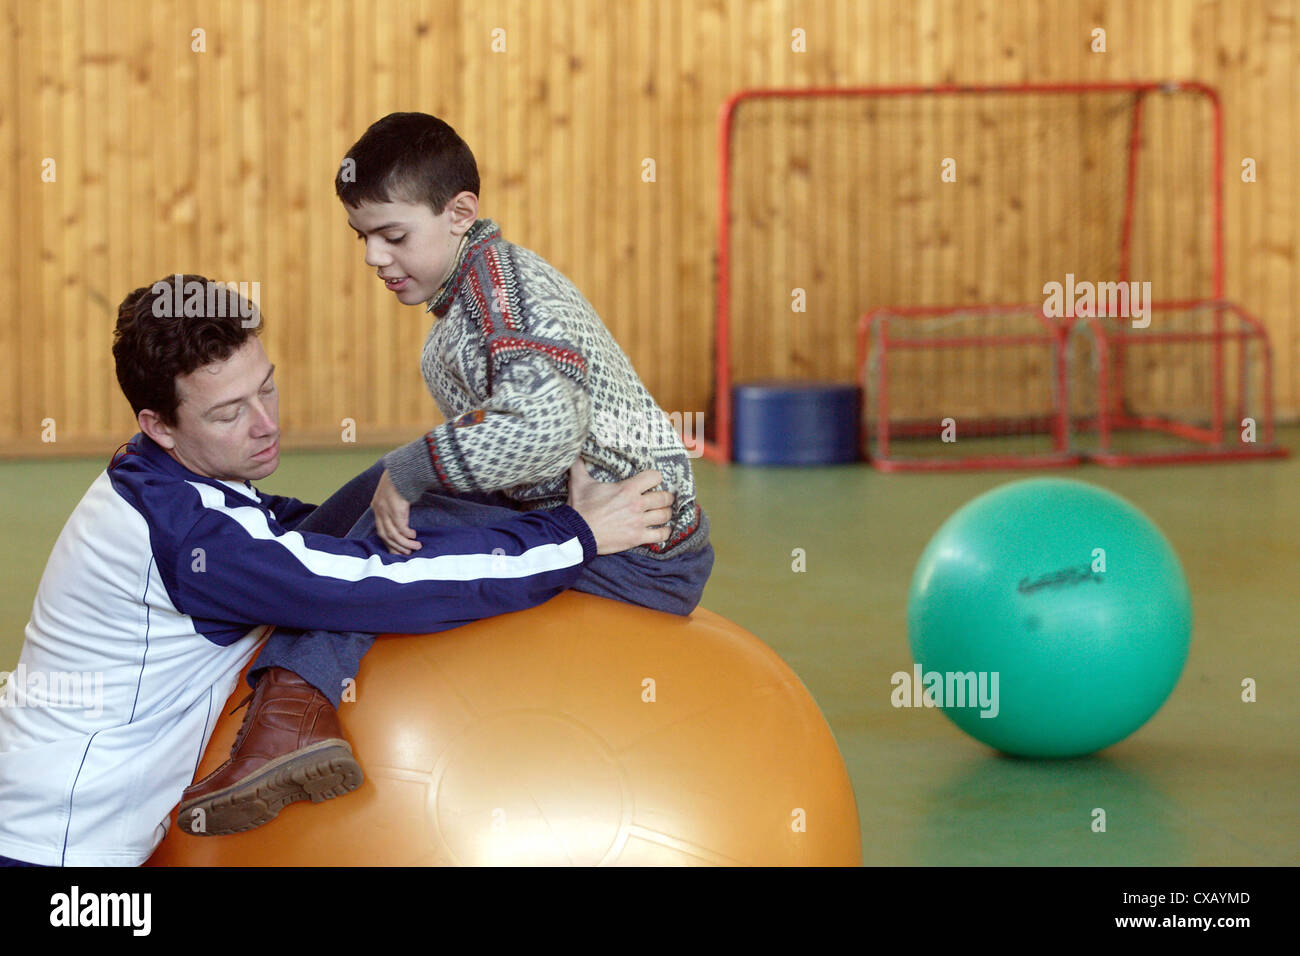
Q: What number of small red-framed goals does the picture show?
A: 2